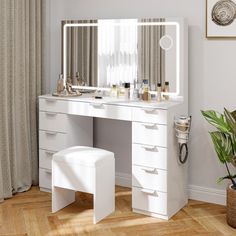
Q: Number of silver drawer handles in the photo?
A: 11